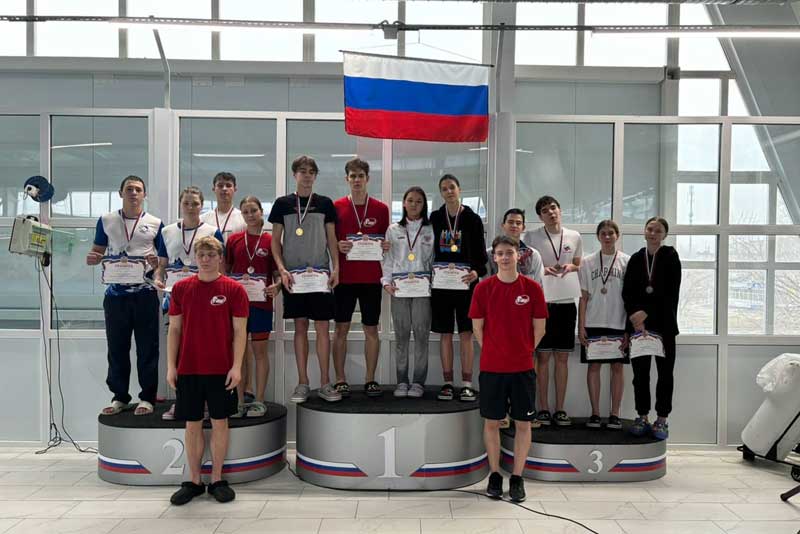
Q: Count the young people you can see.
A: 14